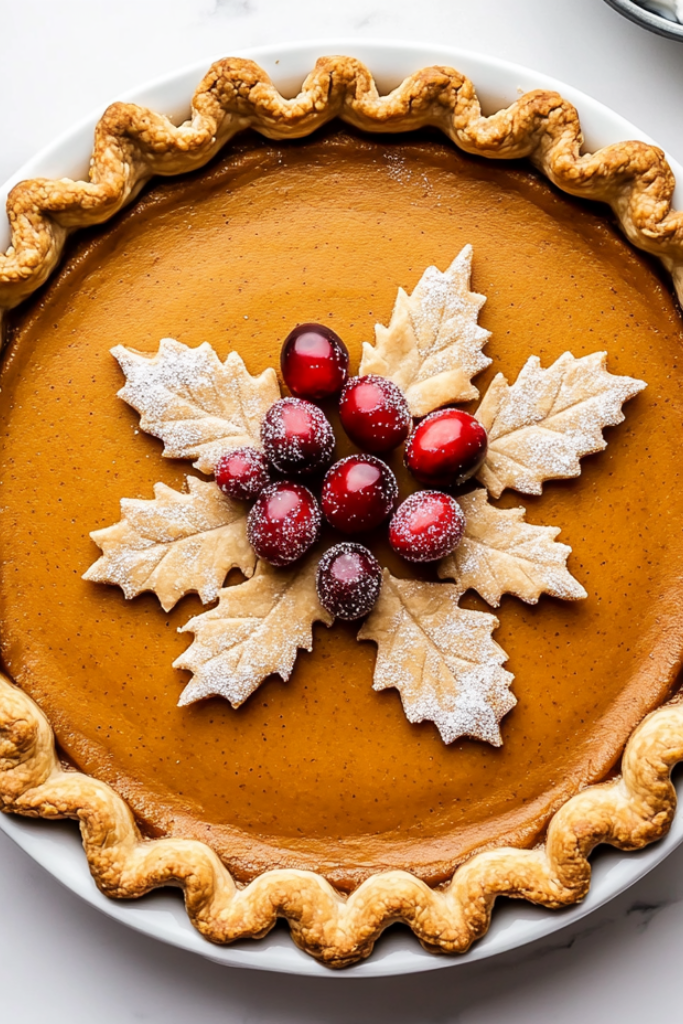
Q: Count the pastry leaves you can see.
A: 7